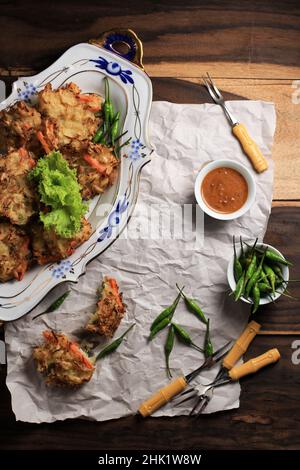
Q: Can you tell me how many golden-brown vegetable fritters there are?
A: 8